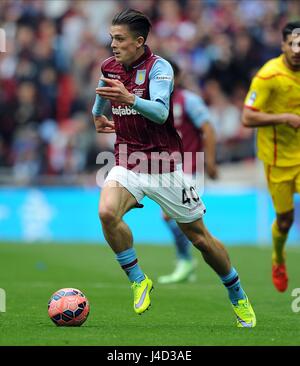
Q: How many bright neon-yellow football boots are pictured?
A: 2